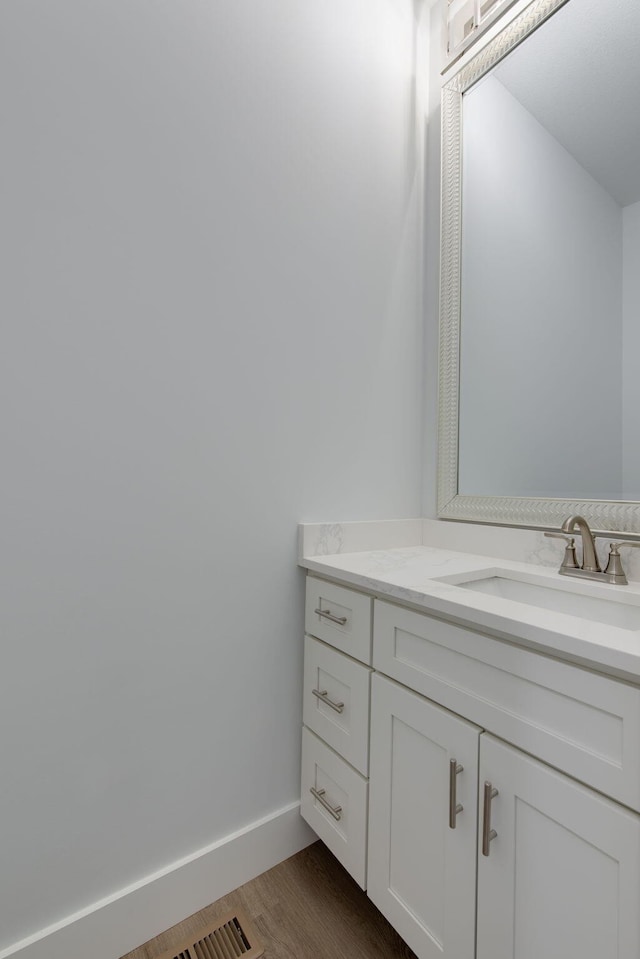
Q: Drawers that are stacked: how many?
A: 3